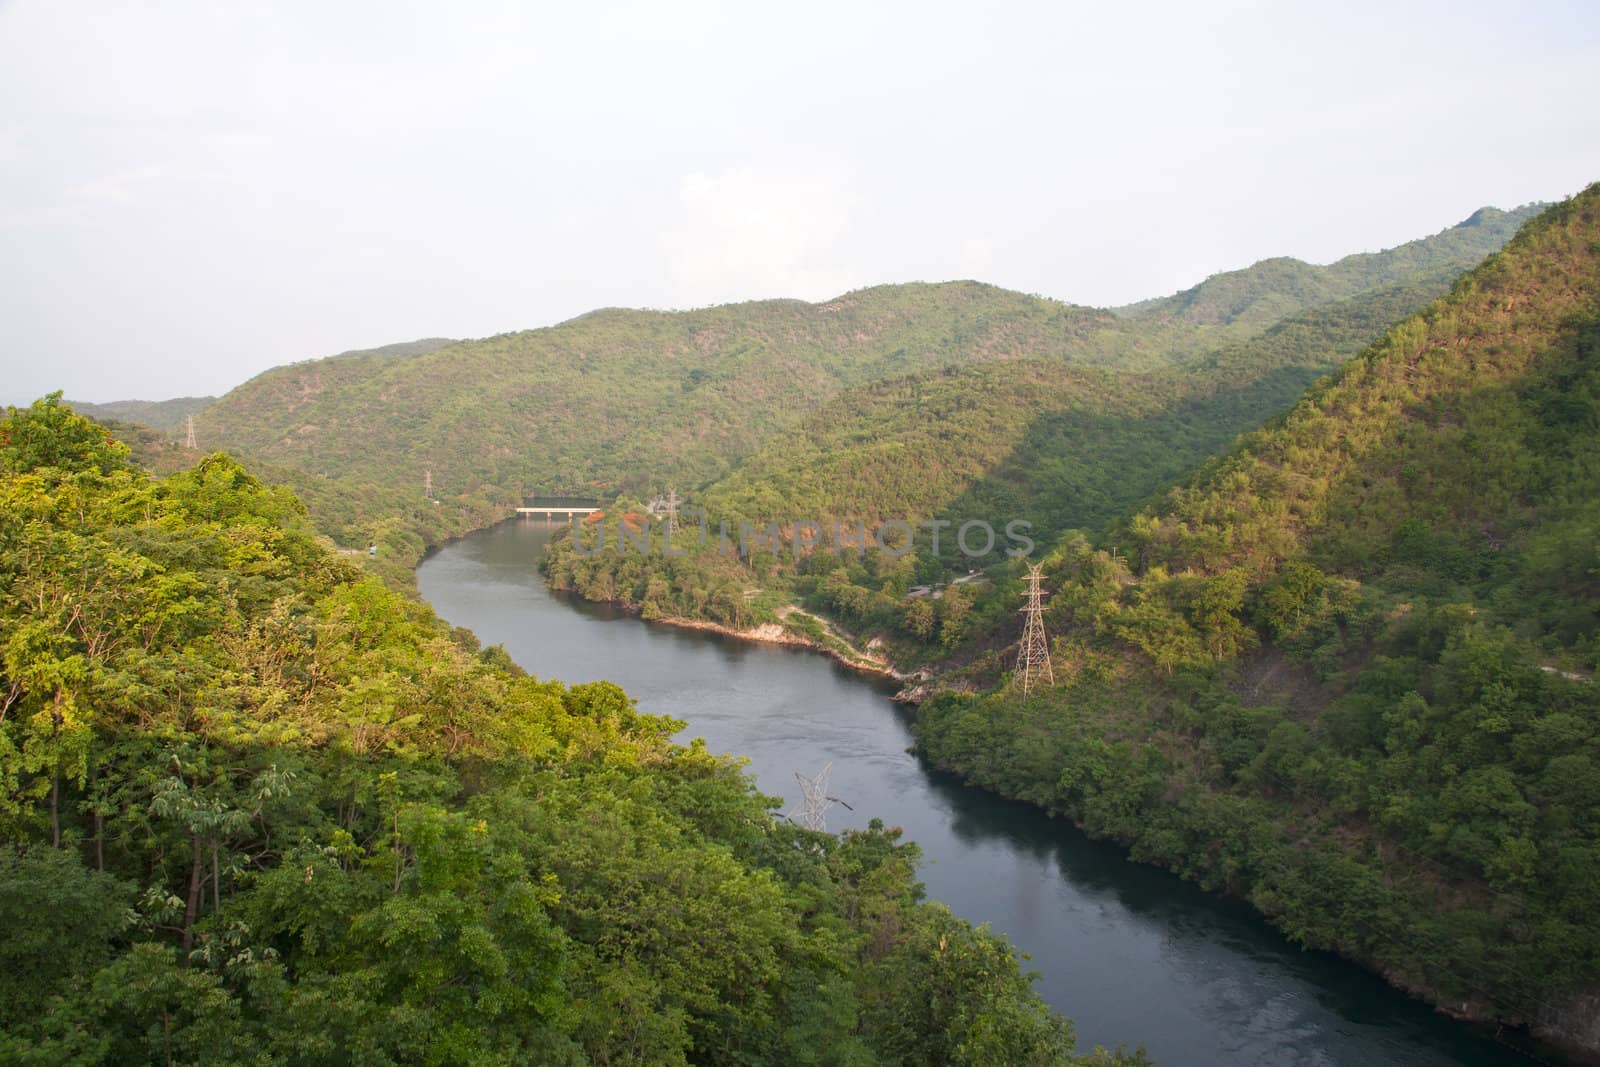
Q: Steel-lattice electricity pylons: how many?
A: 5